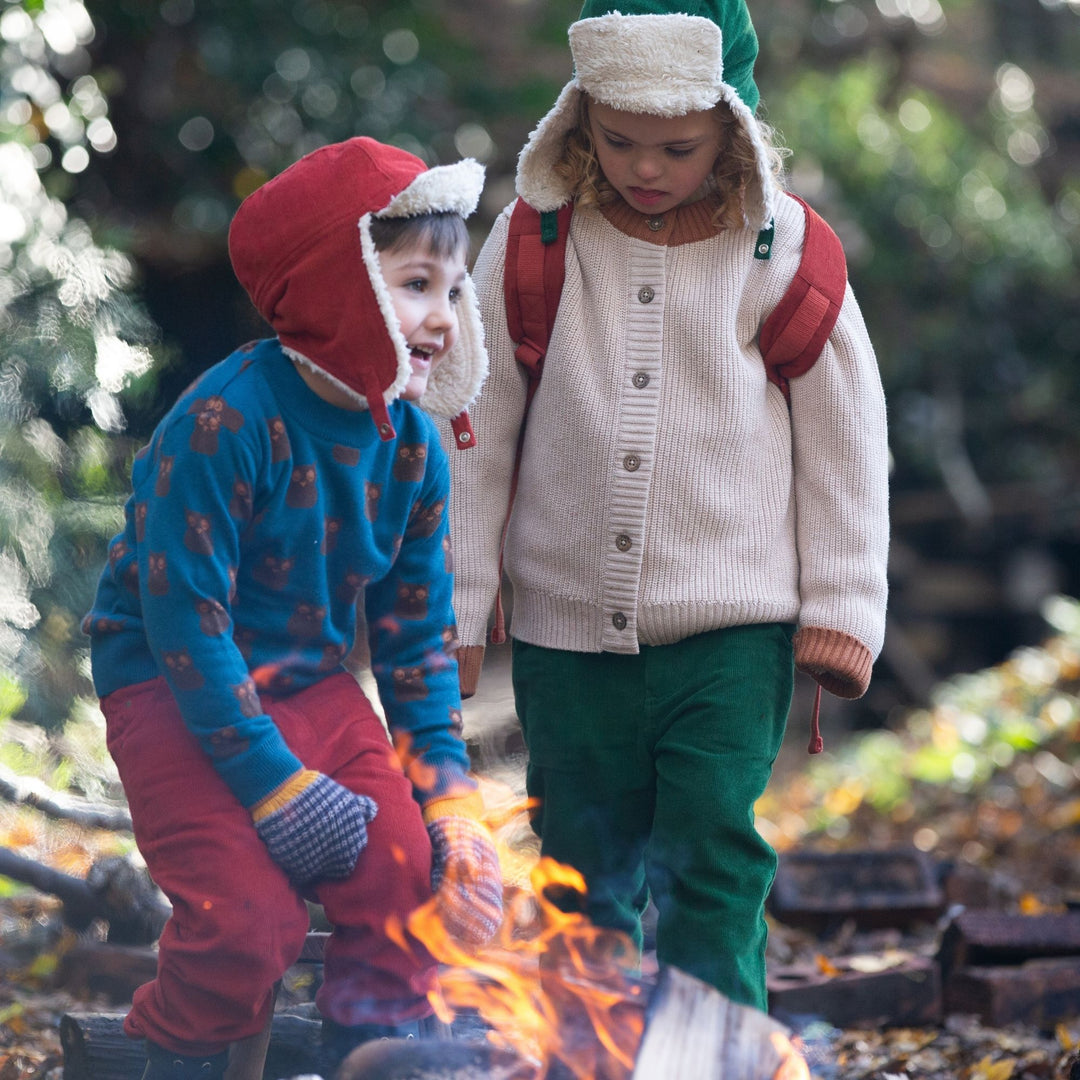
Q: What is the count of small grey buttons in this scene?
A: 6